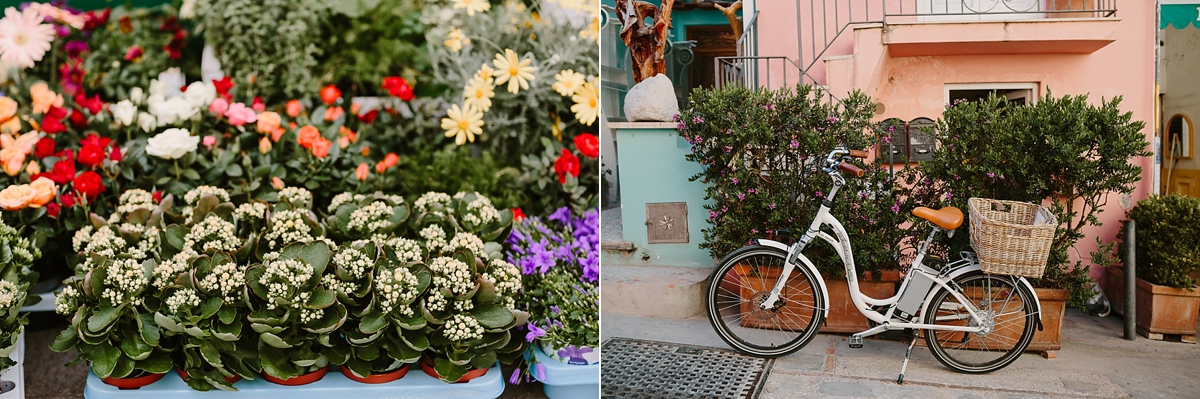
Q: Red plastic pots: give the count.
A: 5